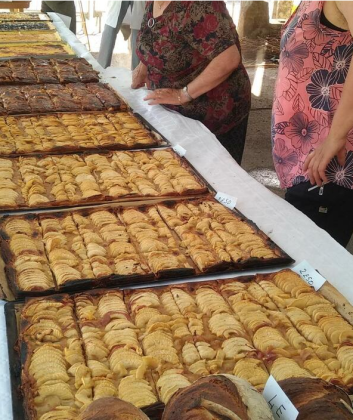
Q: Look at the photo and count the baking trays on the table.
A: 10